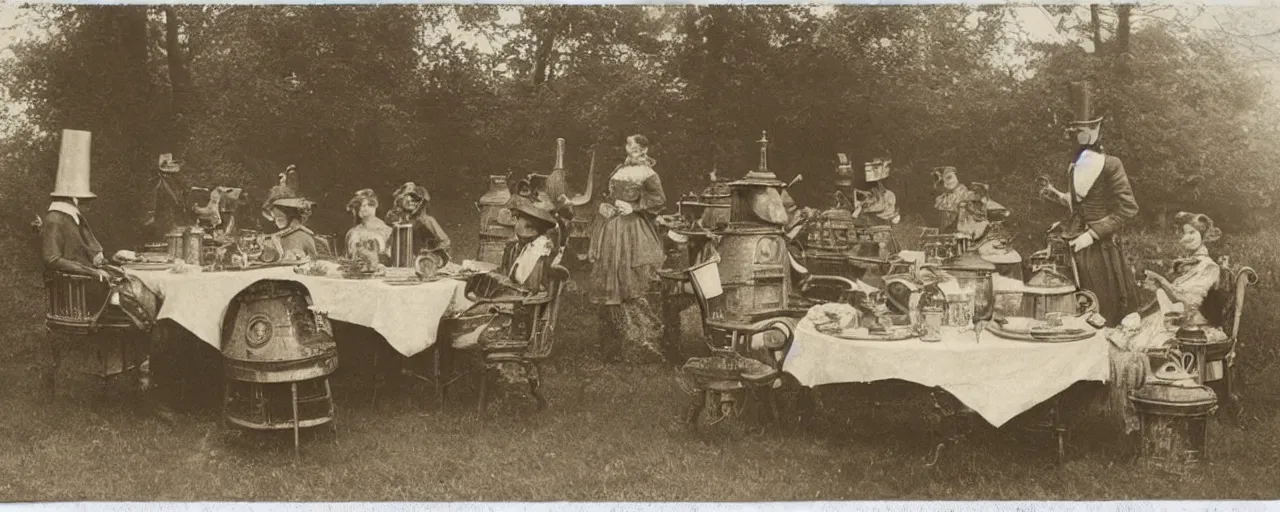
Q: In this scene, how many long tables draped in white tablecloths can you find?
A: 2